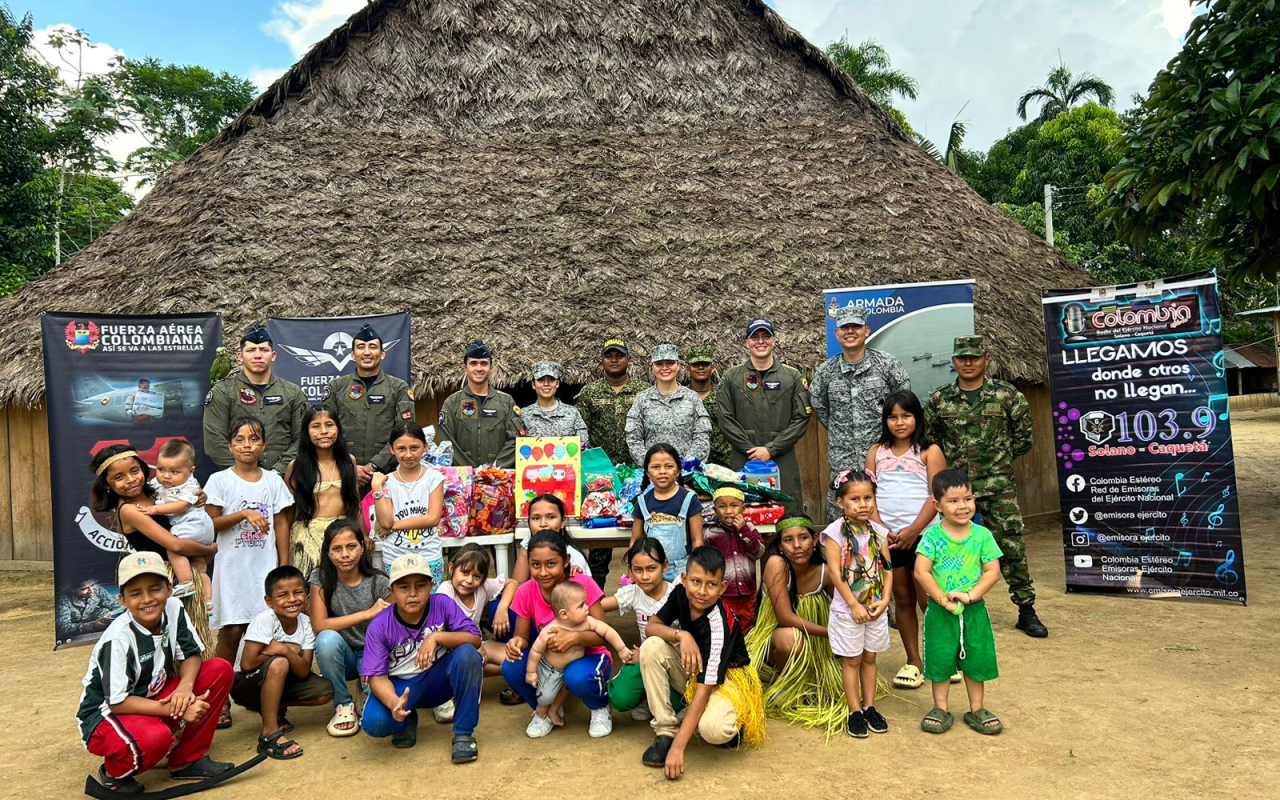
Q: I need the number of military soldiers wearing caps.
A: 10